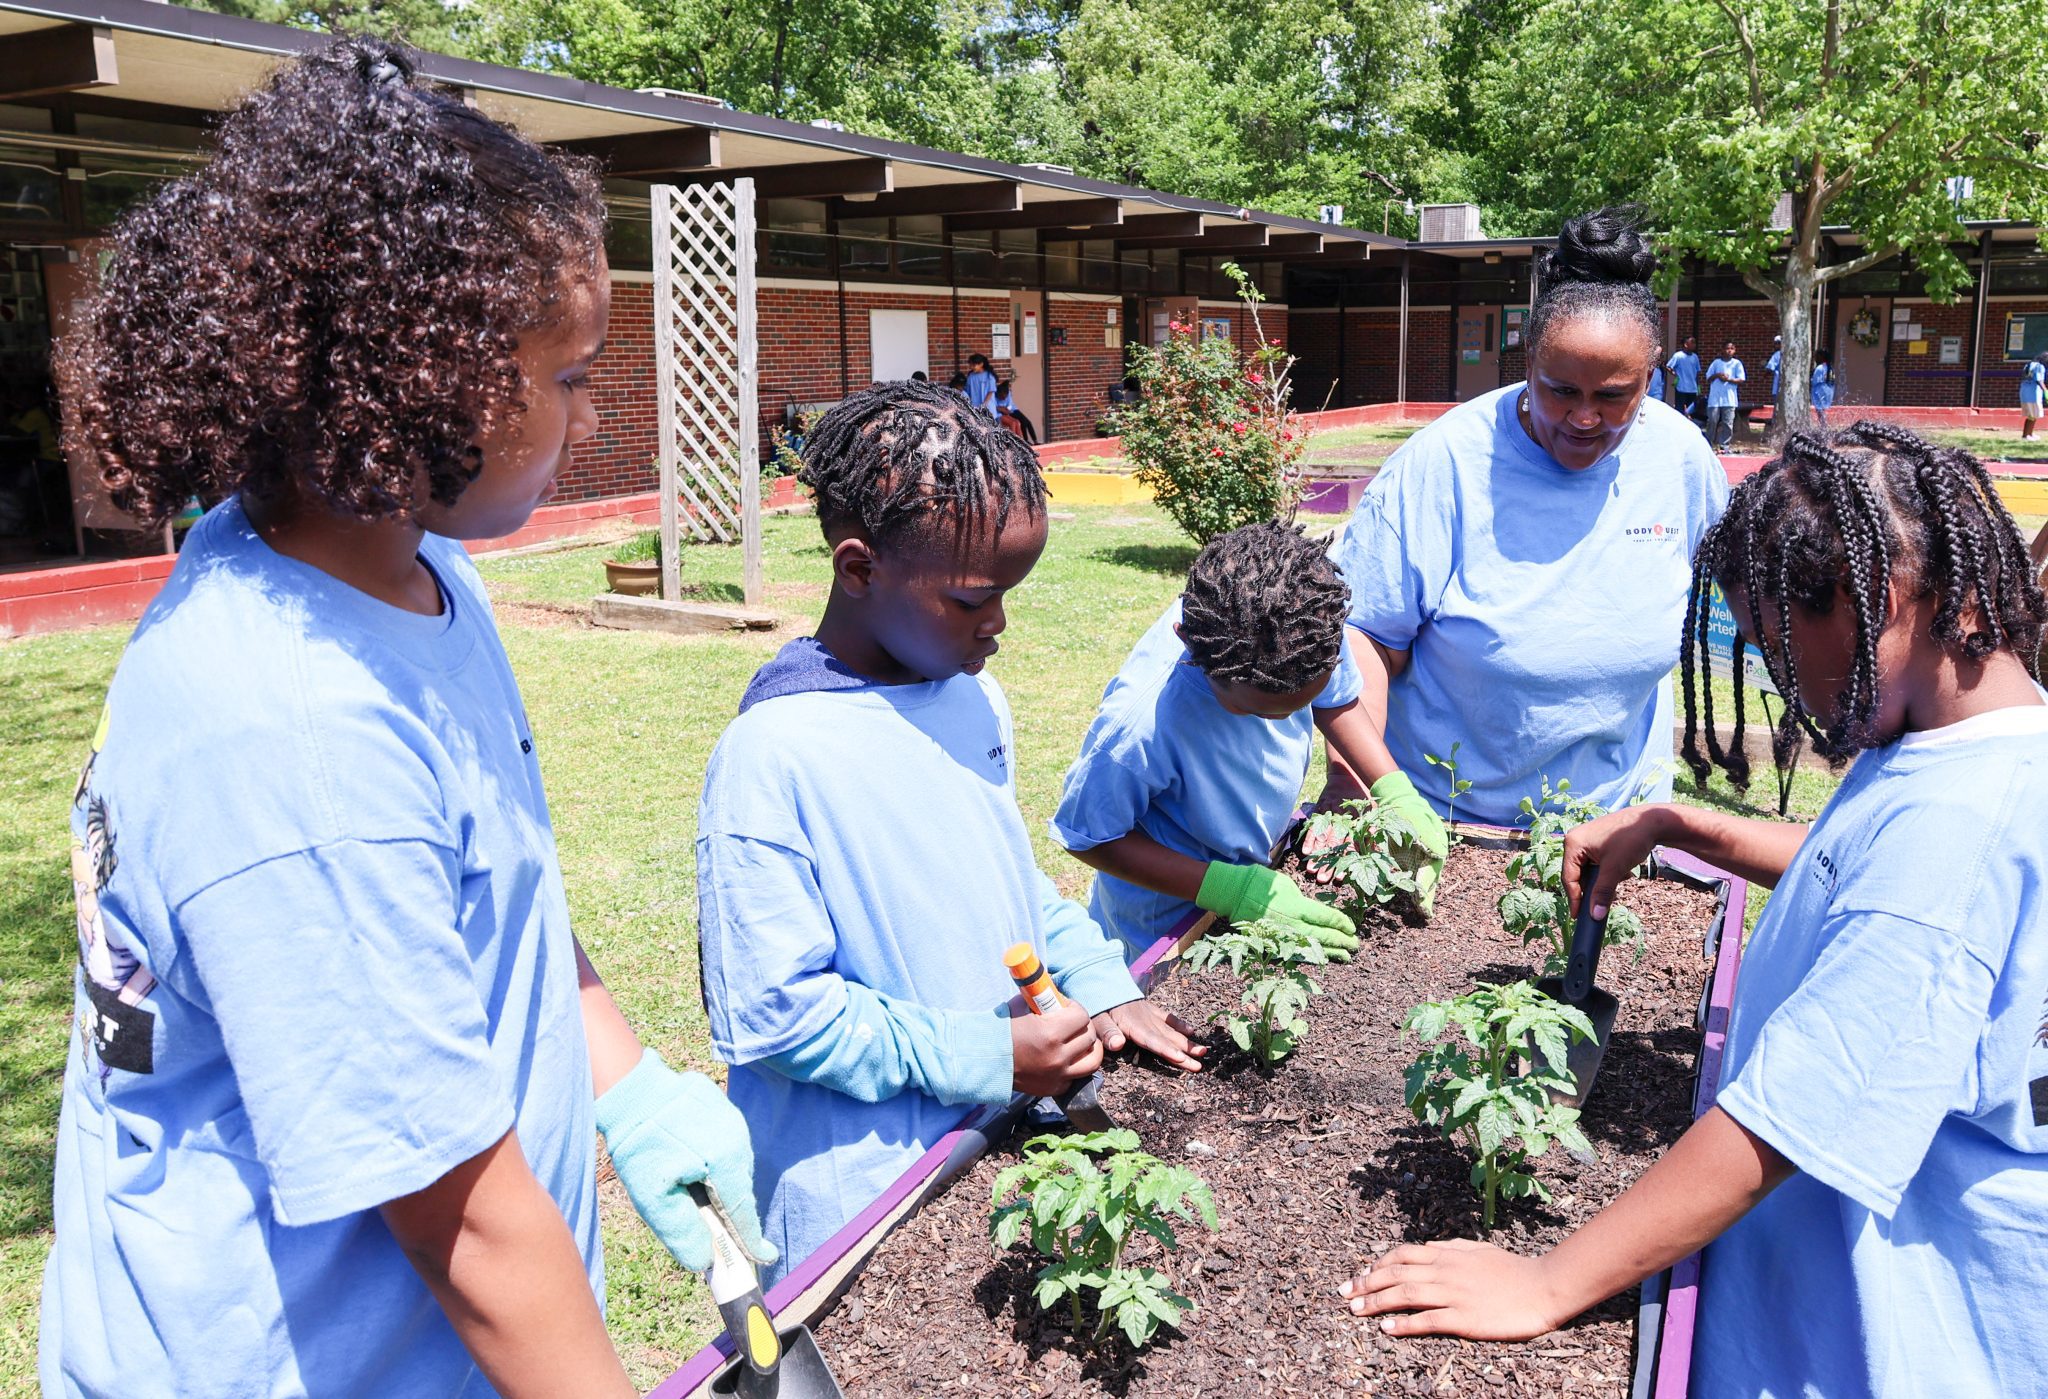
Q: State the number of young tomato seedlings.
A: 5